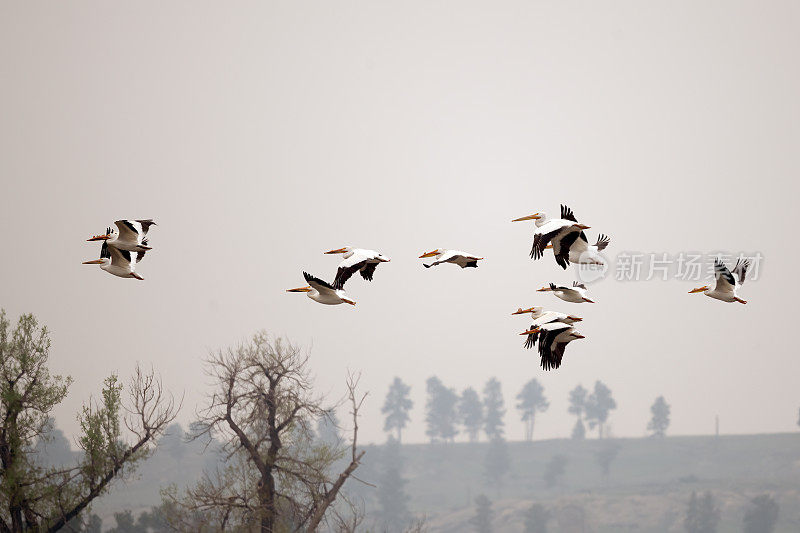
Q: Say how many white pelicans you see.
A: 11